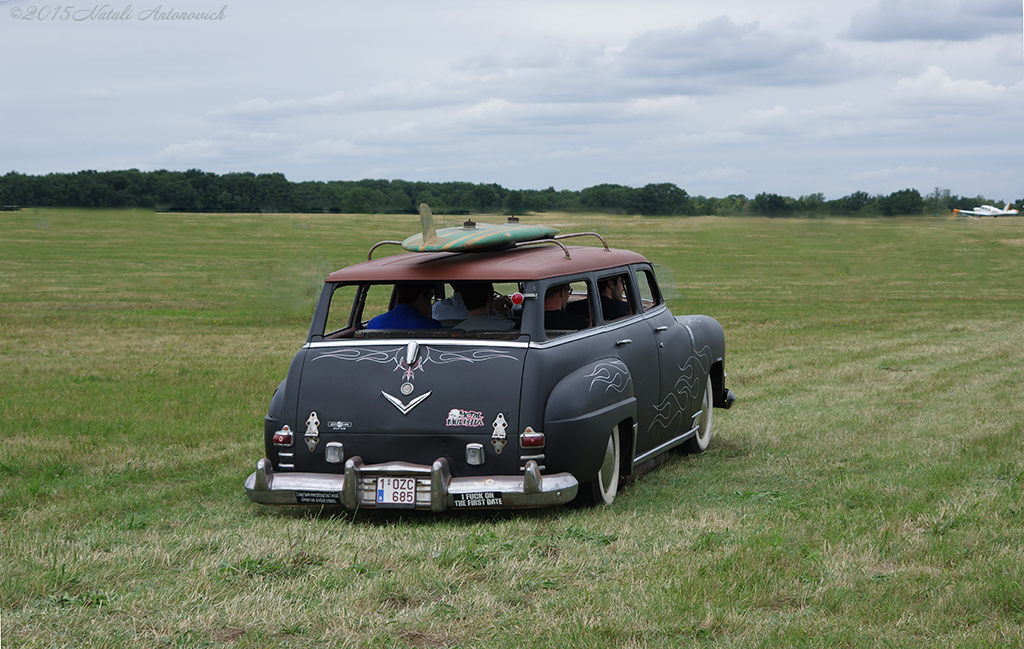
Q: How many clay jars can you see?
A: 0